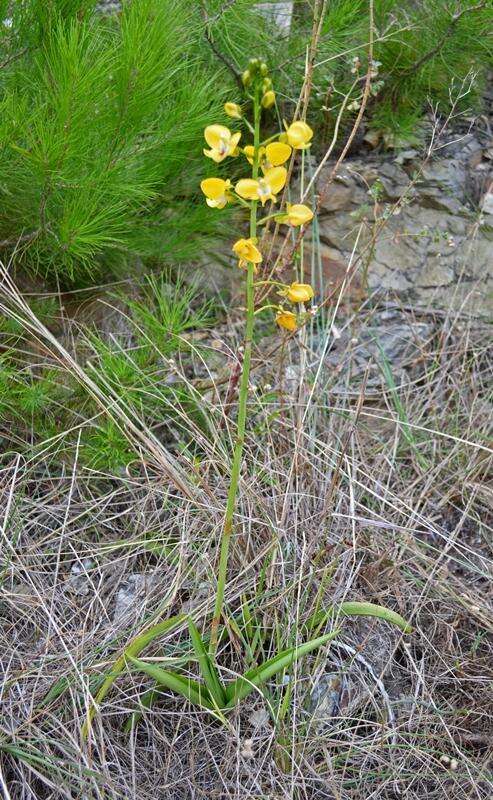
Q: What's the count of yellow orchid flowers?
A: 9